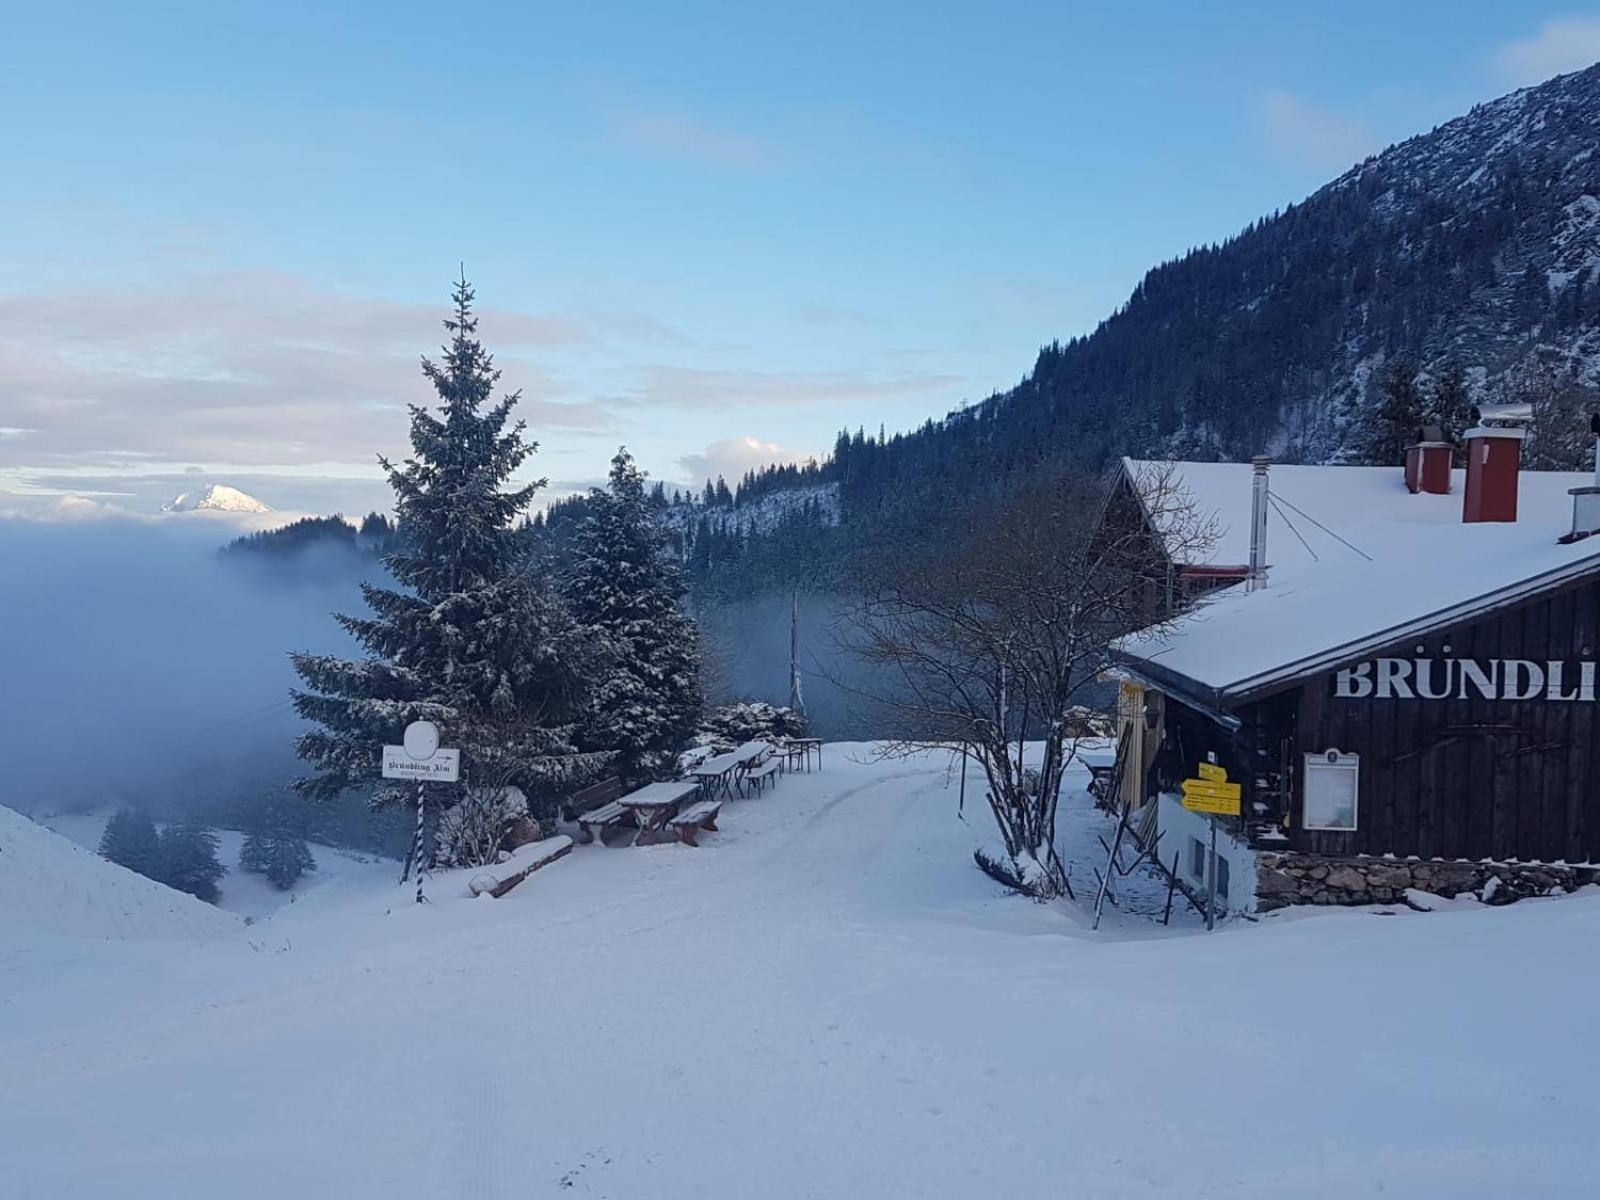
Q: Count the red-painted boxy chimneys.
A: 2